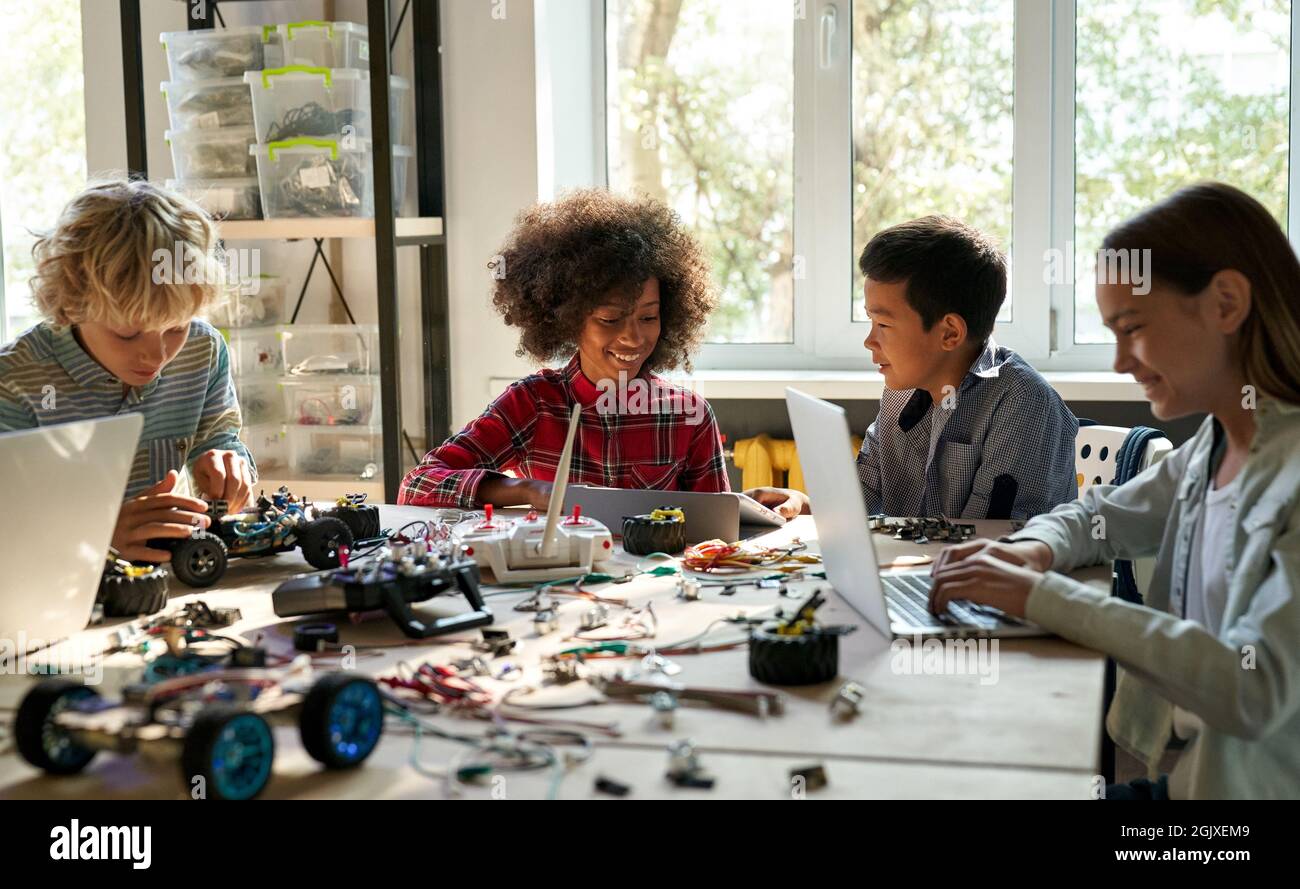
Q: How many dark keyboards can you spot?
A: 1